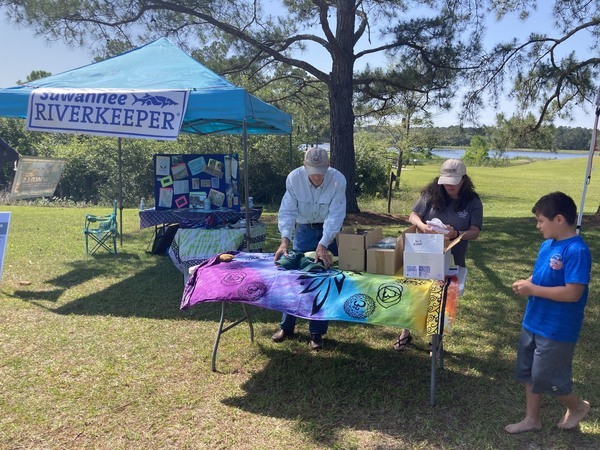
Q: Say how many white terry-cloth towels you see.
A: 0